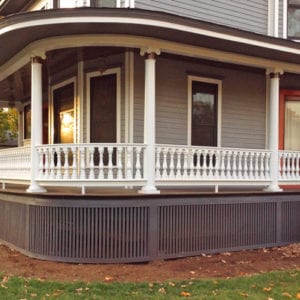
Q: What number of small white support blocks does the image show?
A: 3